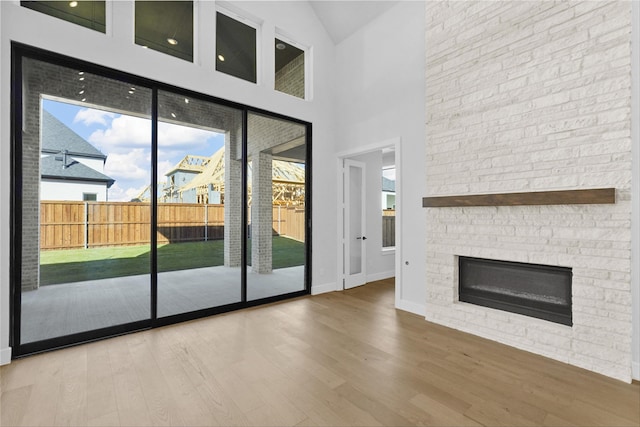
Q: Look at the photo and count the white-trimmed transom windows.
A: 4